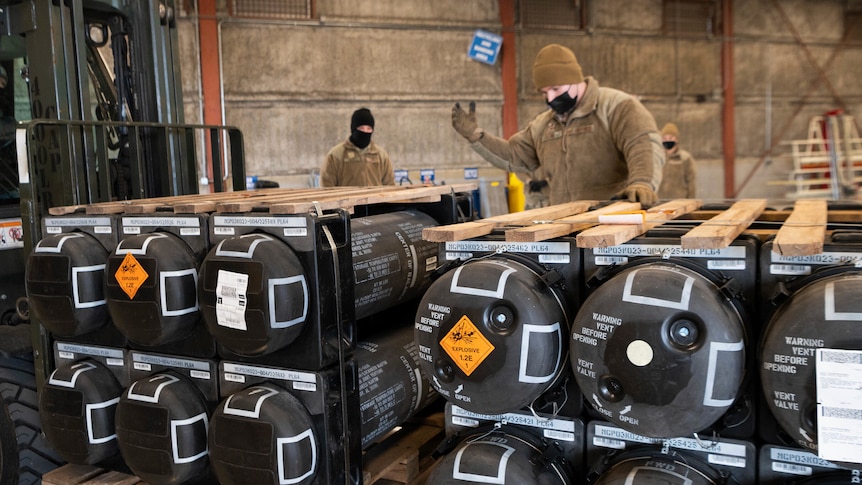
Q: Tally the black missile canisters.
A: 12